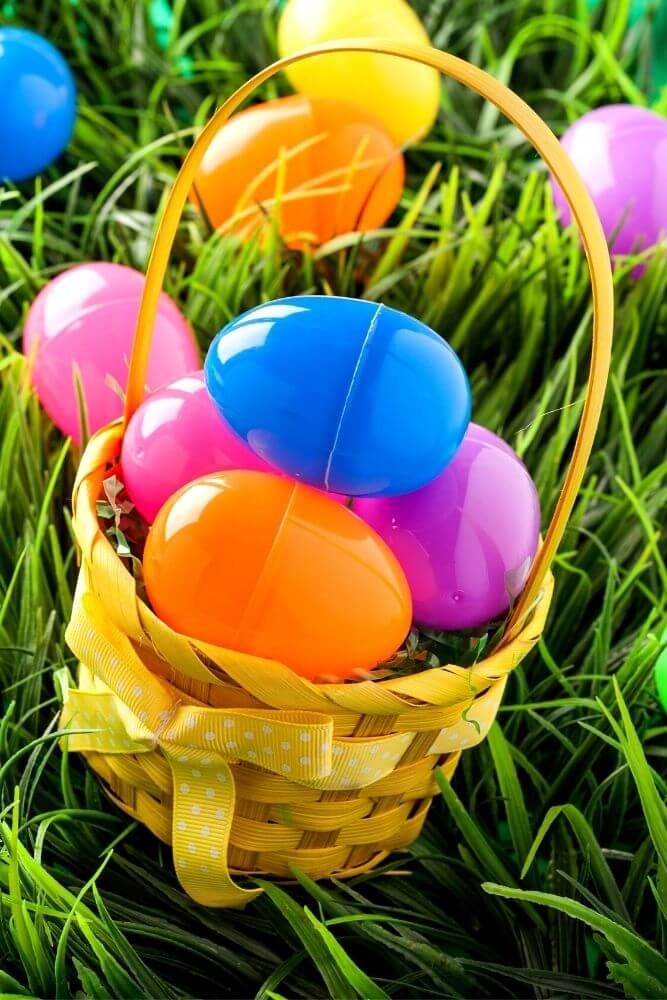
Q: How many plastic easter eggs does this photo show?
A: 10